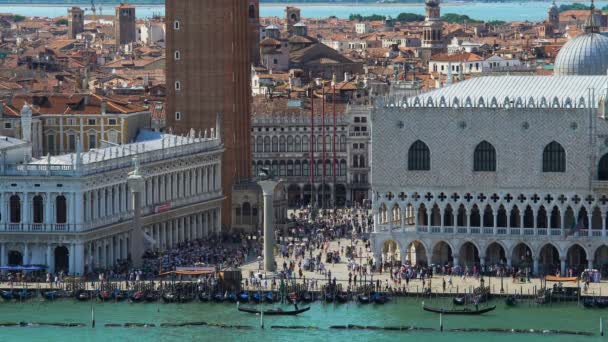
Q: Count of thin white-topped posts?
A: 4